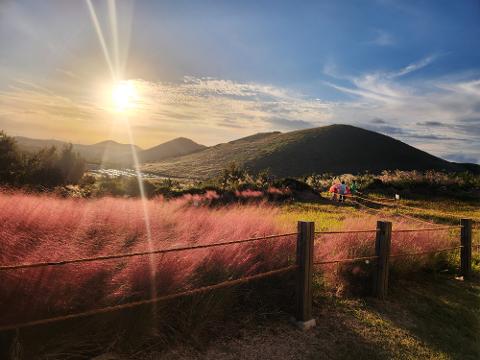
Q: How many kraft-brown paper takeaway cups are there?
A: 0